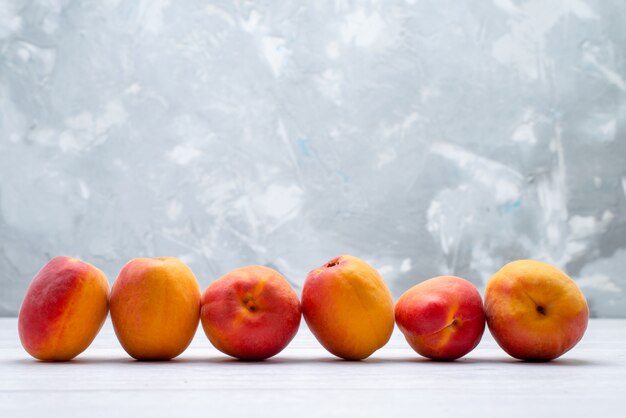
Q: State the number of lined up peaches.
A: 6